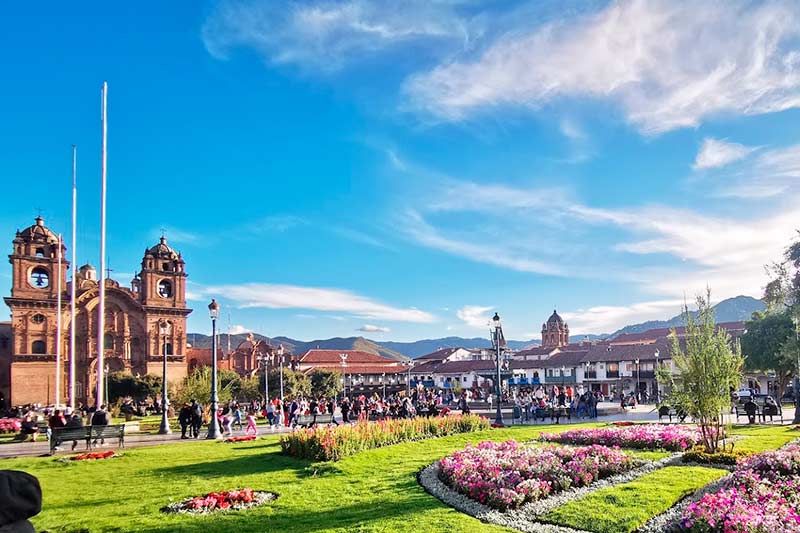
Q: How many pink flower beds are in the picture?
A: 3